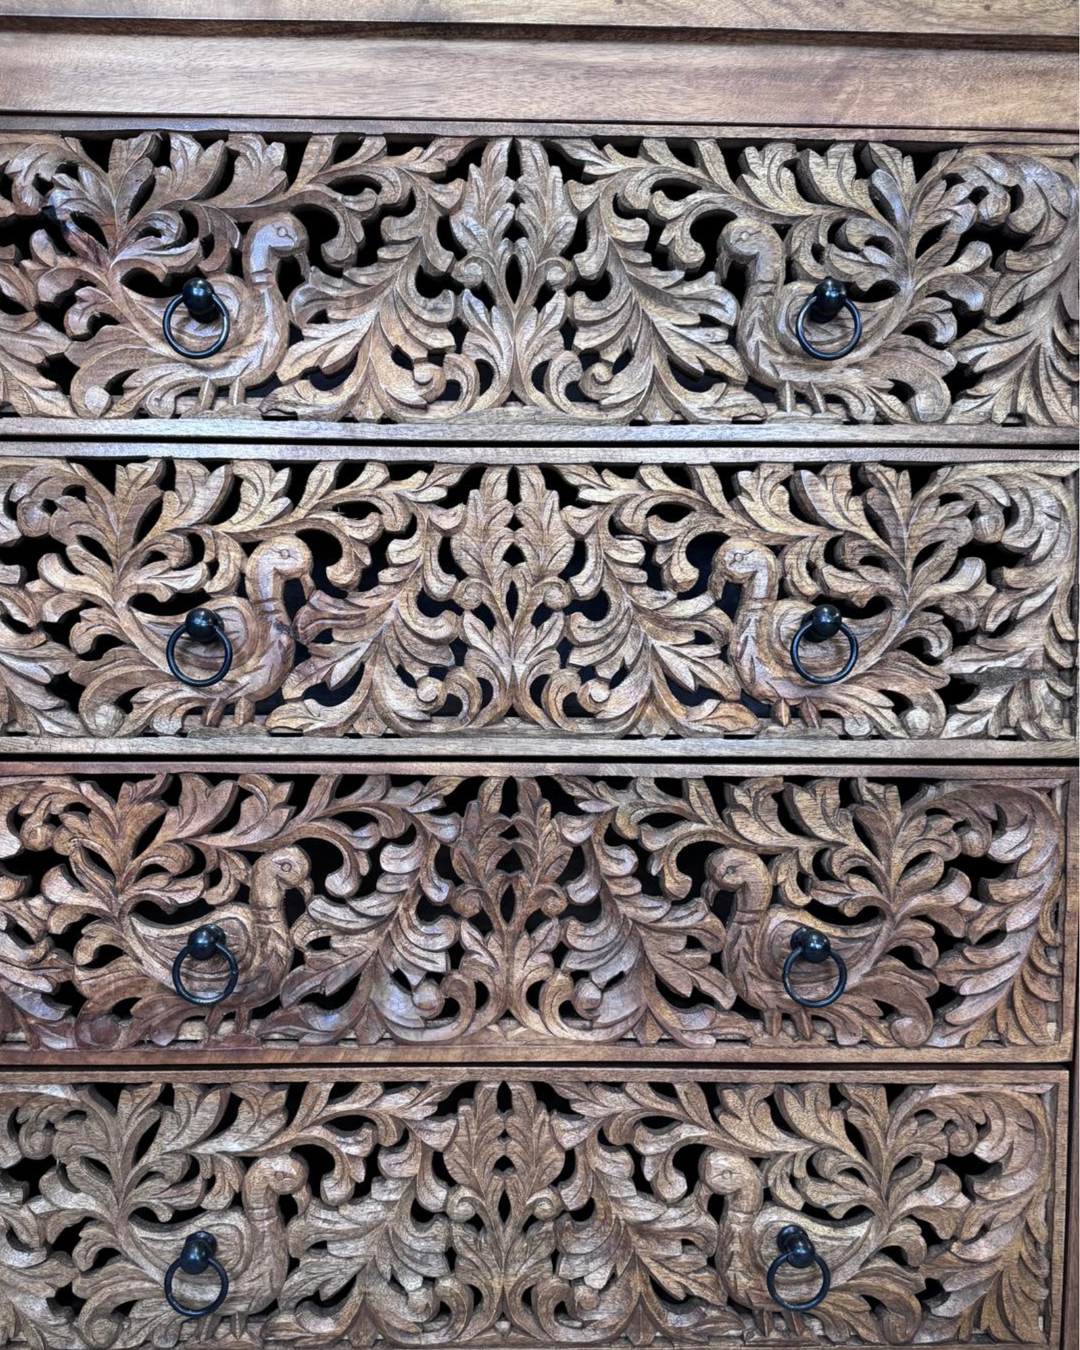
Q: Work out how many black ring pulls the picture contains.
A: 8